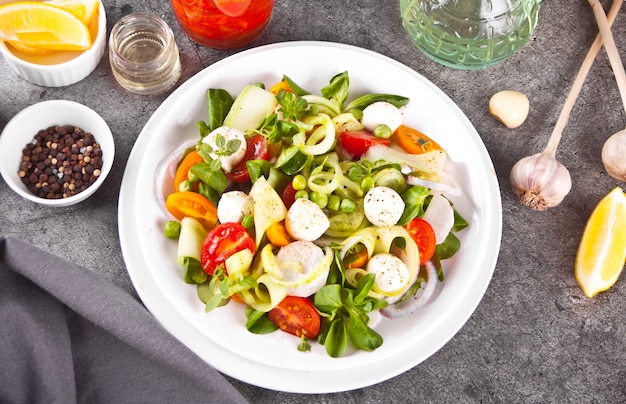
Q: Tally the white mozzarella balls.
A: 6